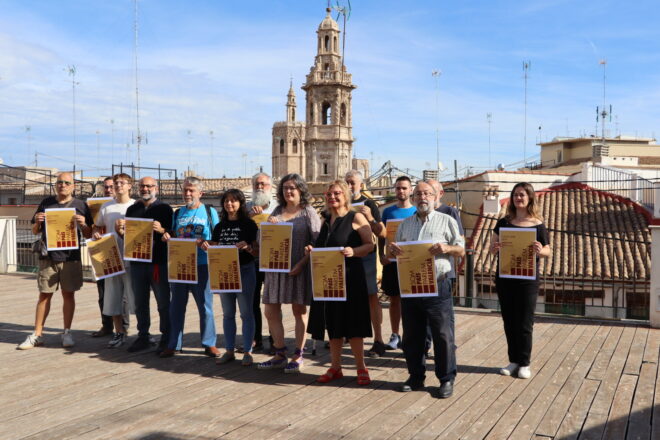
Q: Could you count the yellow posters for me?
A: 13